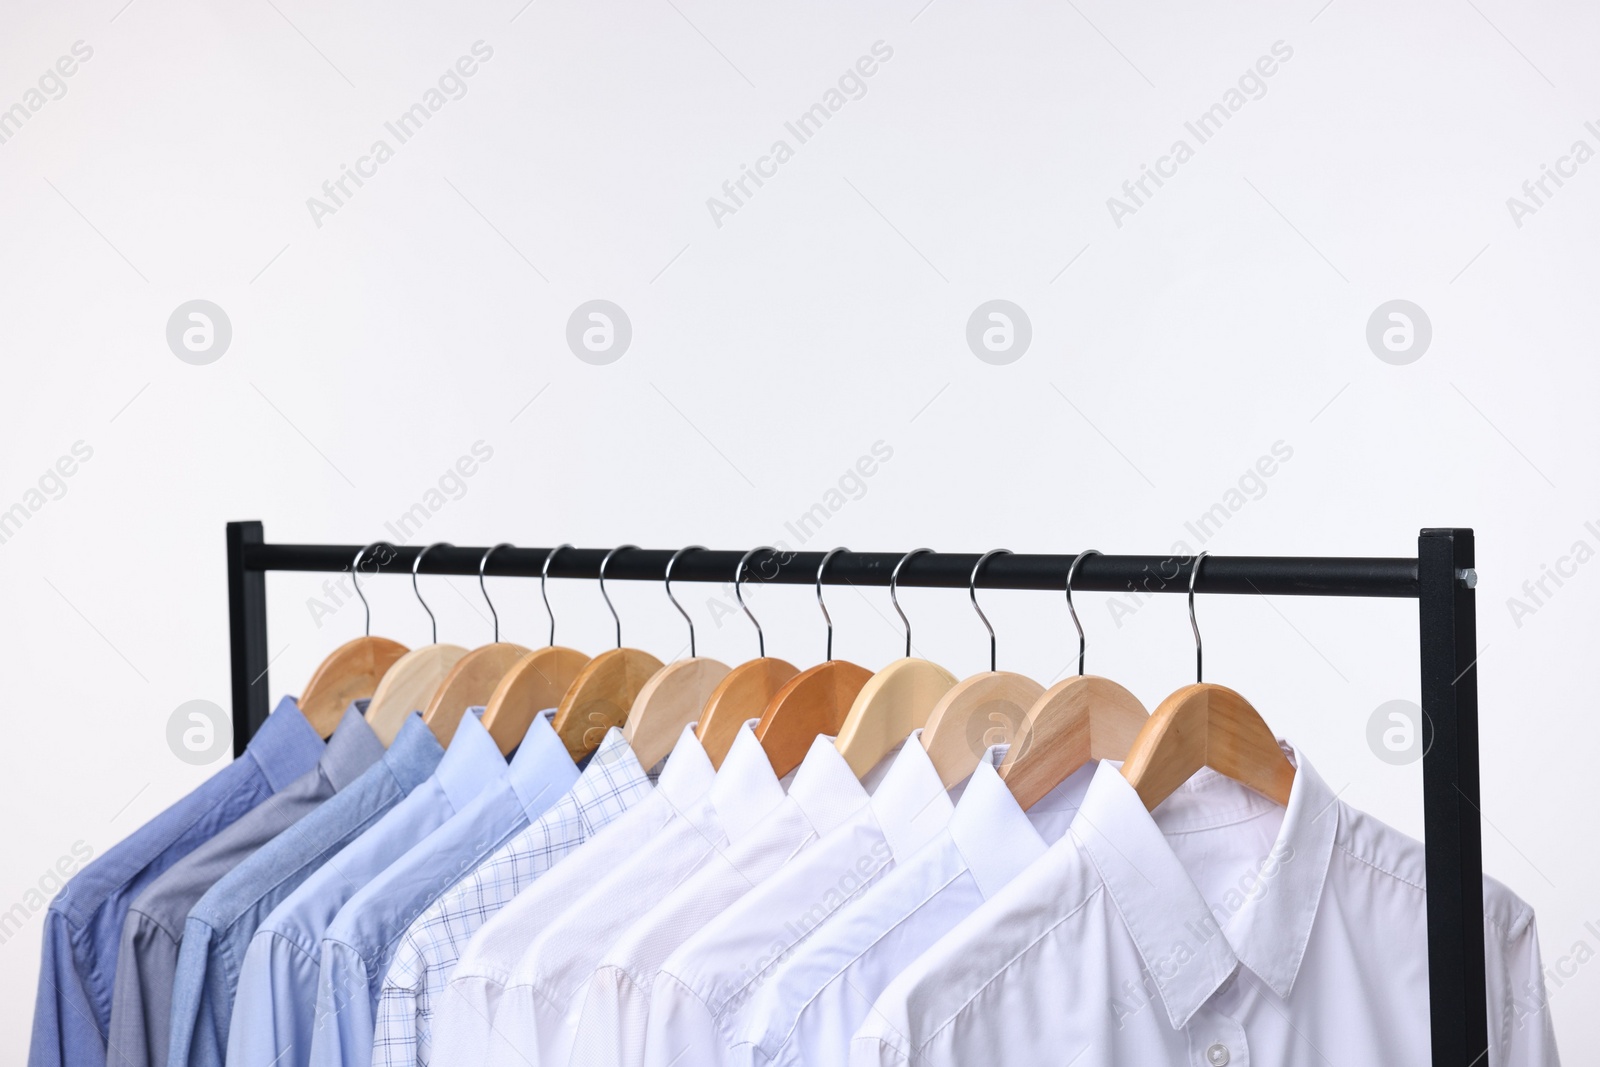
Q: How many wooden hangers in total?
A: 12